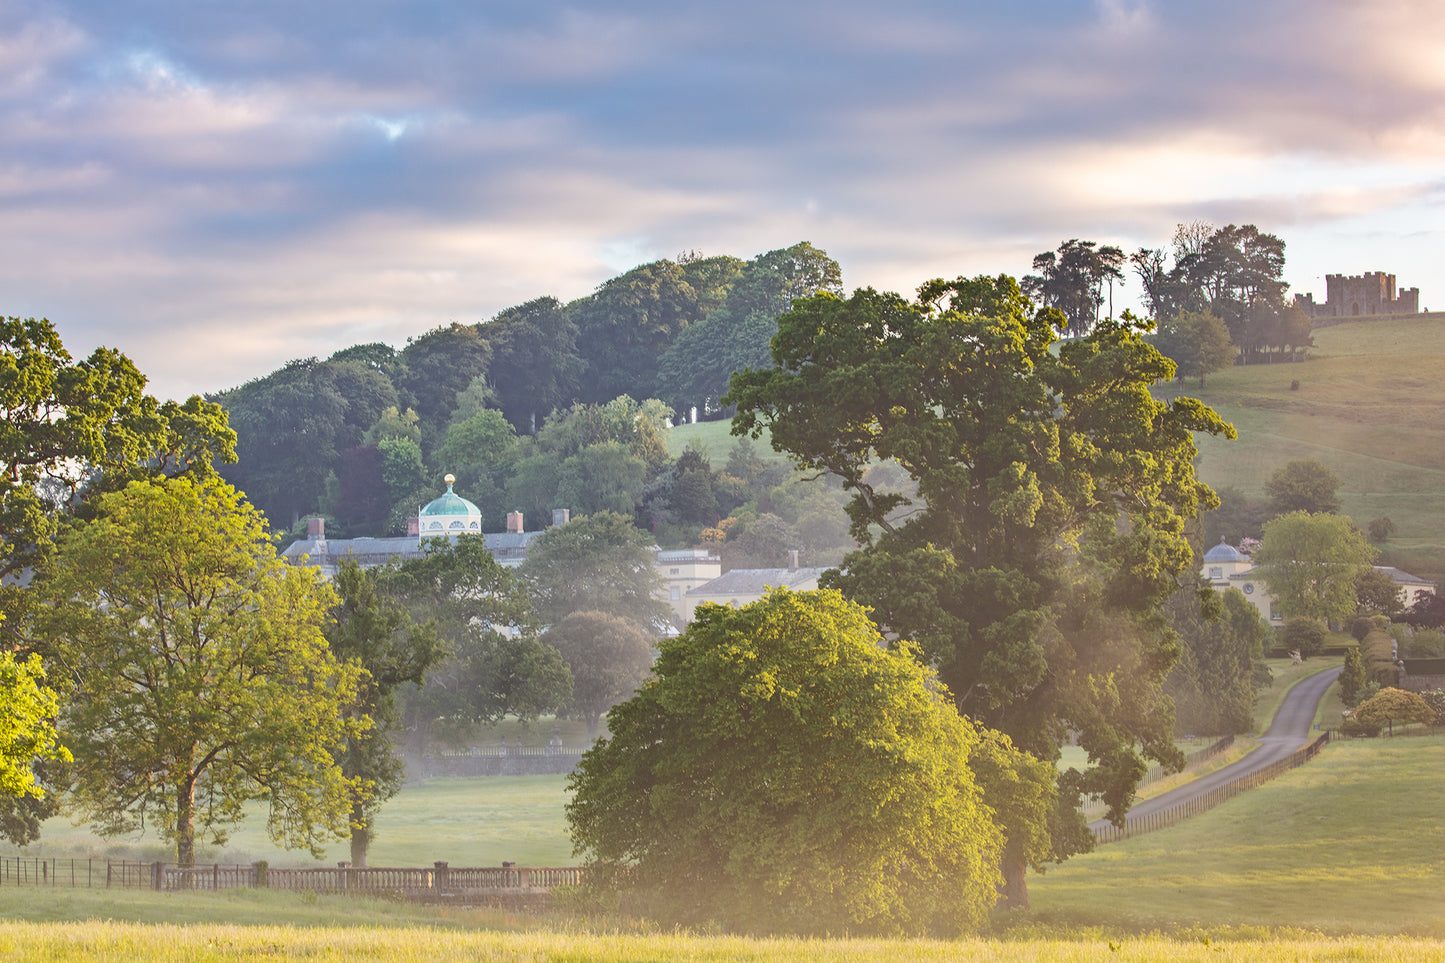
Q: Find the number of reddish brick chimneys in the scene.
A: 3